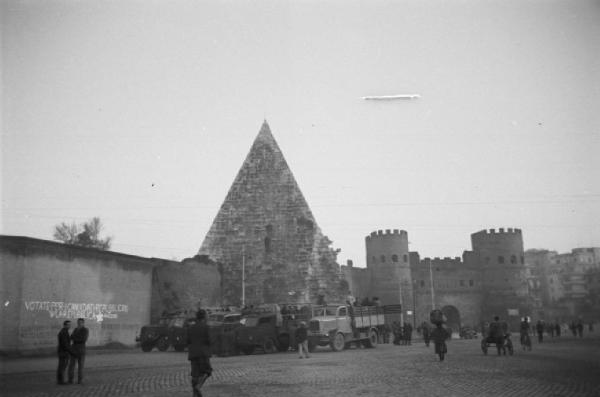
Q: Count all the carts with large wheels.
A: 1